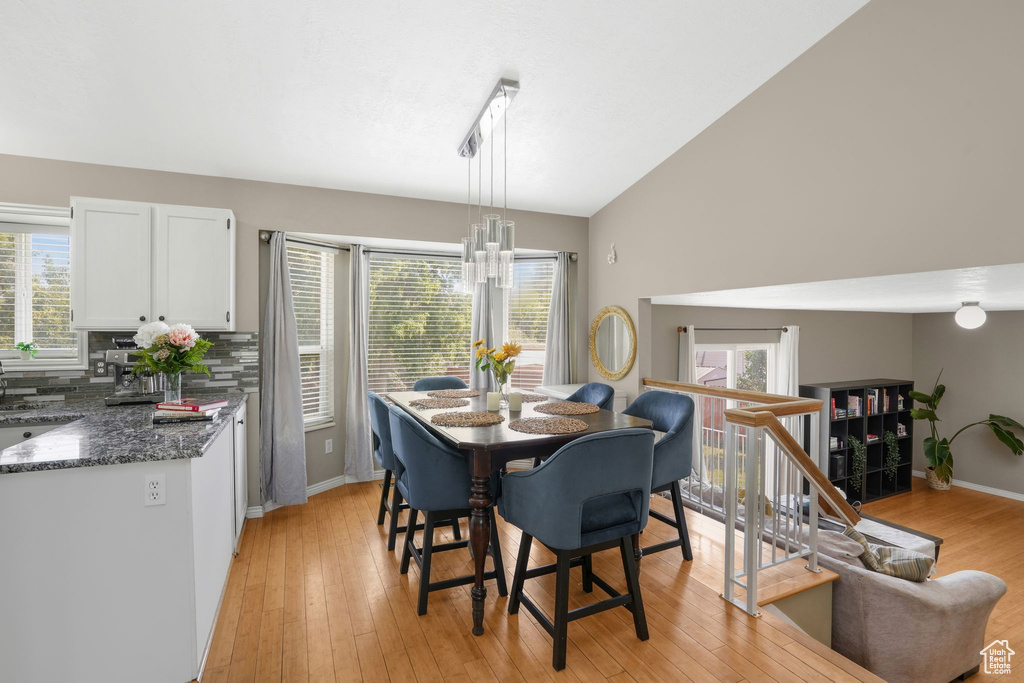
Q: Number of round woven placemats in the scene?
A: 6